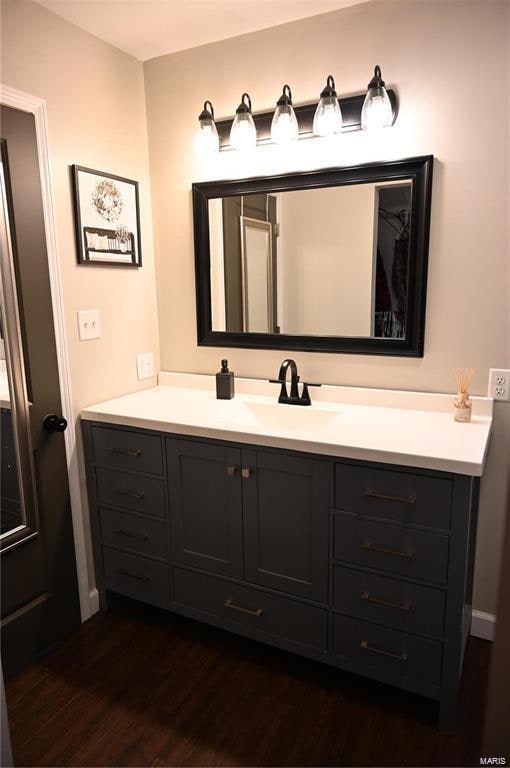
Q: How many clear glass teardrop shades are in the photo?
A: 5